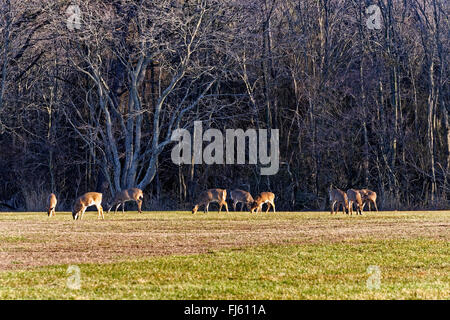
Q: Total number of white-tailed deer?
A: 9